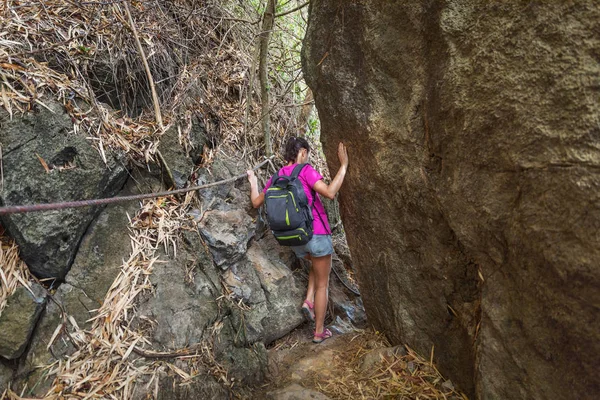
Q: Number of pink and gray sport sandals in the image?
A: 2